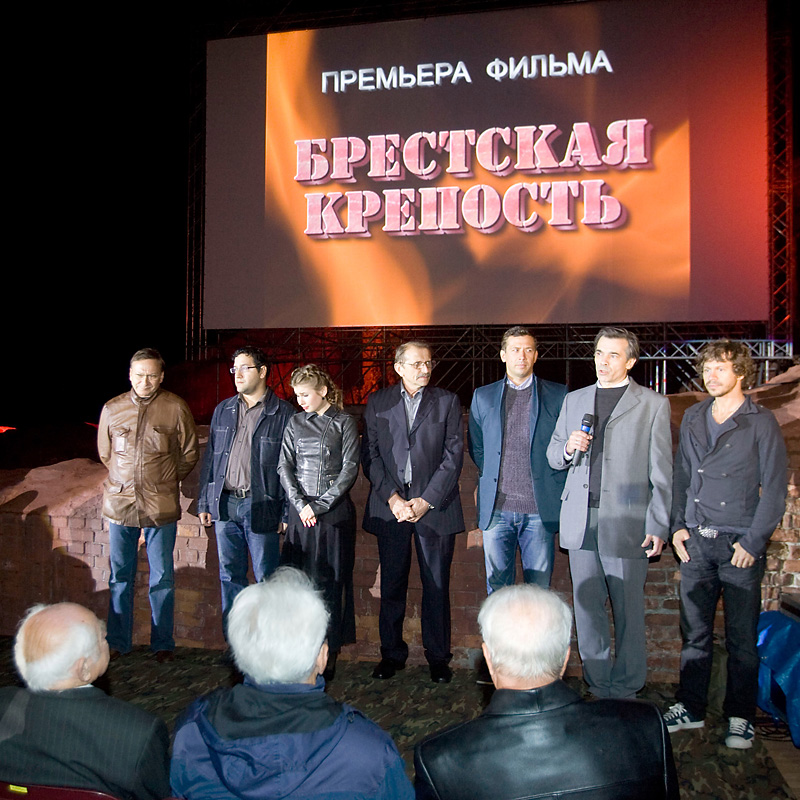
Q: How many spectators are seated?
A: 3